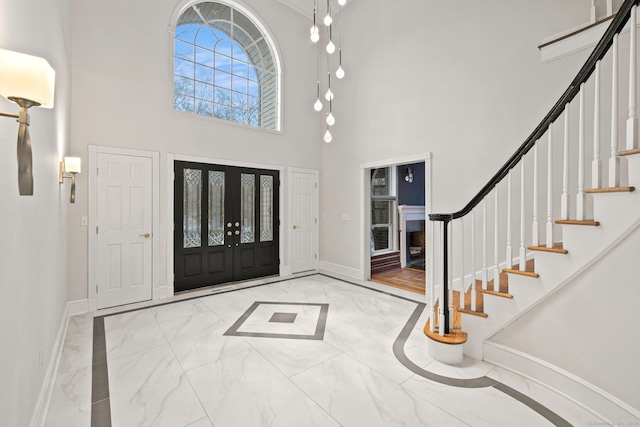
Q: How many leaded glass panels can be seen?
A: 4